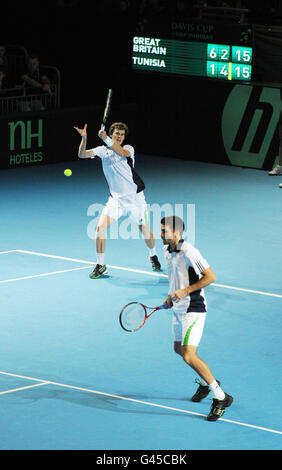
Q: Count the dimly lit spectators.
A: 2